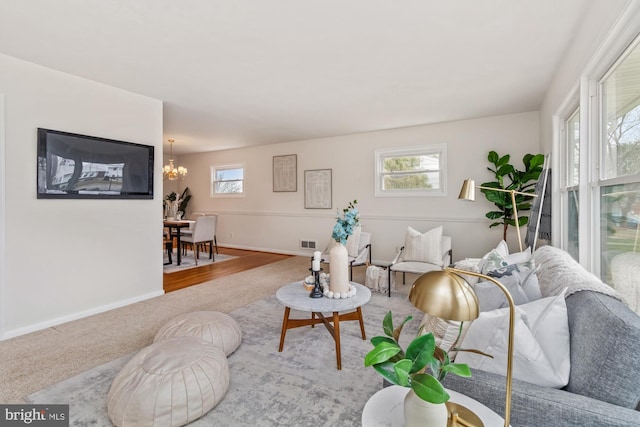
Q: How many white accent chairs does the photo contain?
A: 2